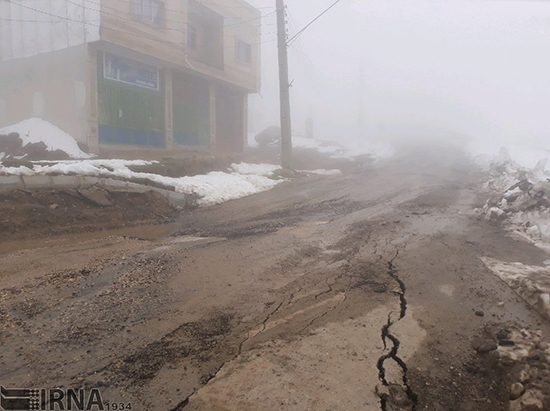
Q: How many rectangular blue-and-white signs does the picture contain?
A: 1